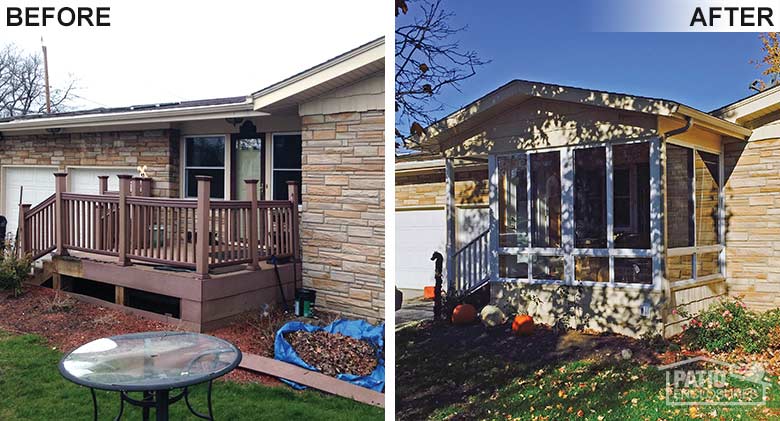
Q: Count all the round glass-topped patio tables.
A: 1